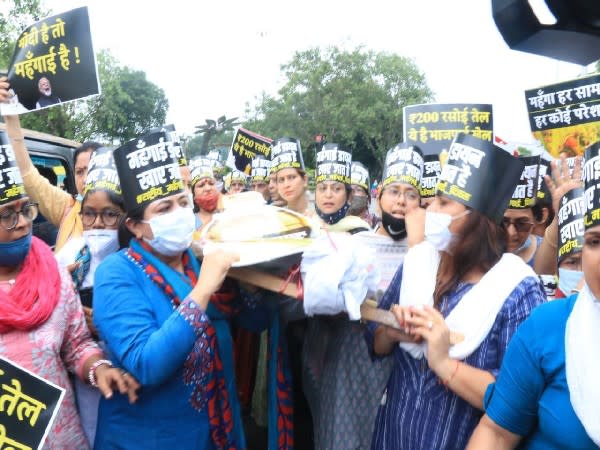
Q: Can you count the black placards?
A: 5